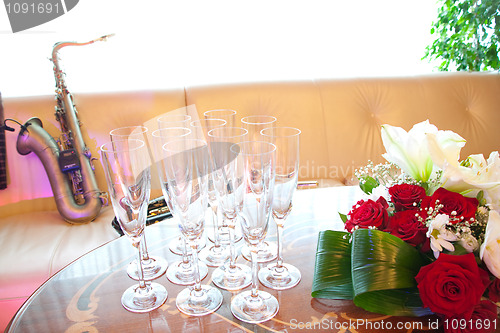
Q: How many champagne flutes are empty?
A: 11